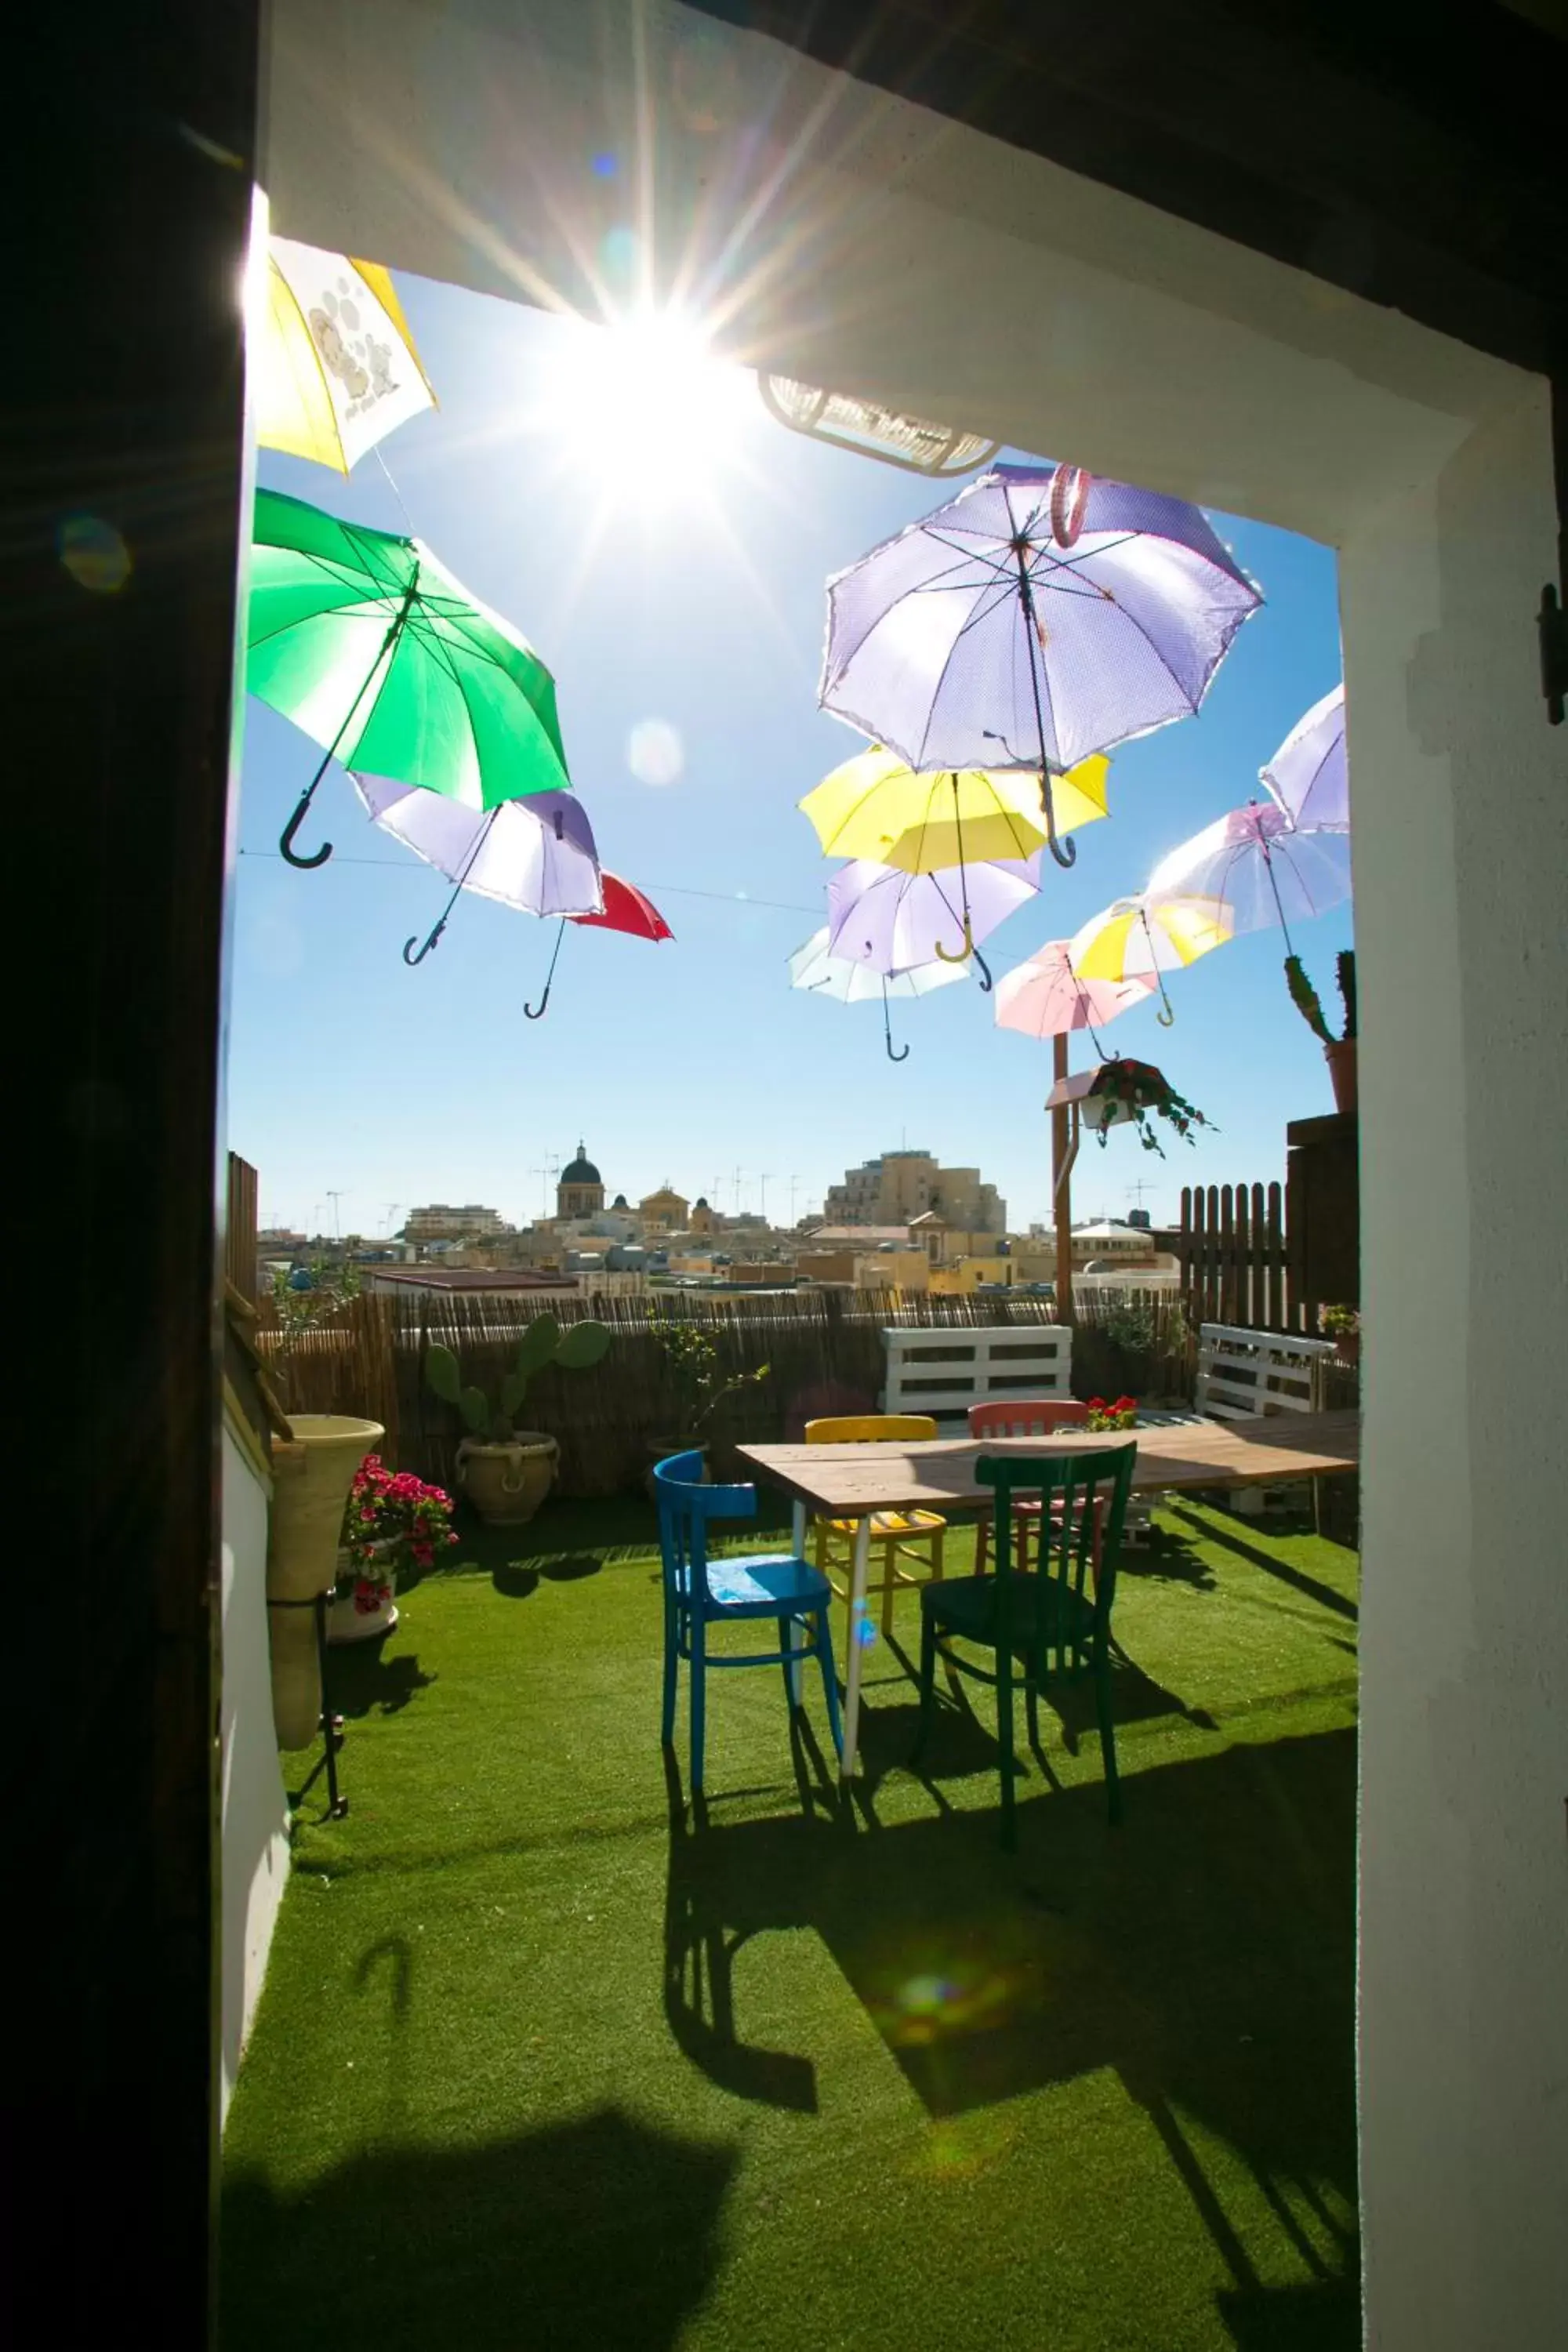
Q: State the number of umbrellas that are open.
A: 12